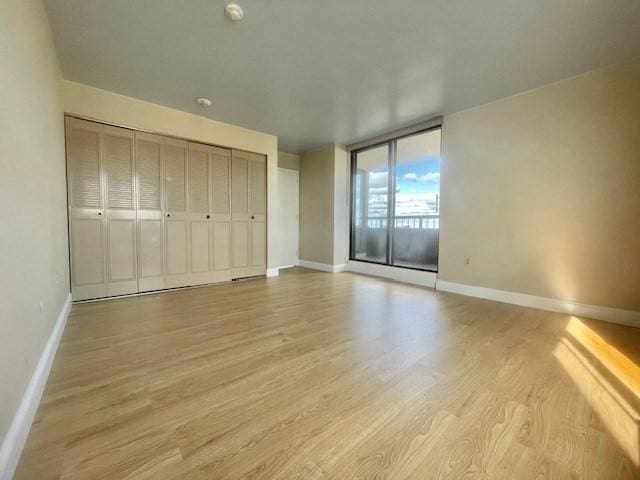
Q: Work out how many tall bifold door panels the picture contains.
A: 8